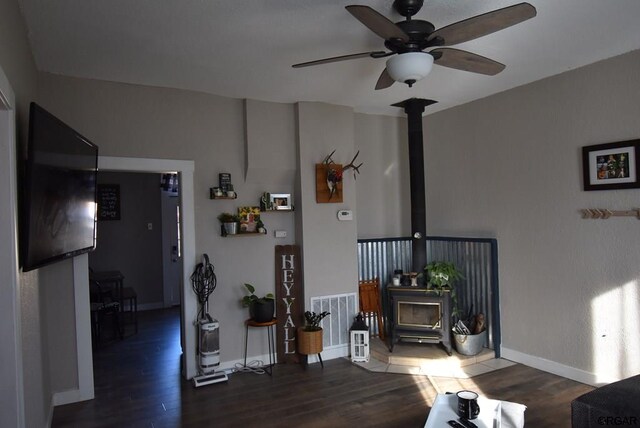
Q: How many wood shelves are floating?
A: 3